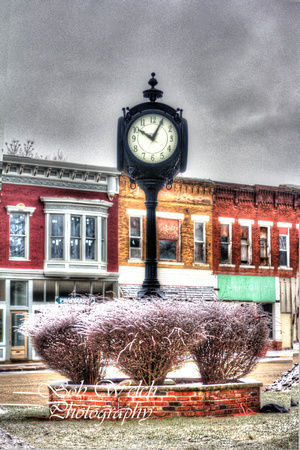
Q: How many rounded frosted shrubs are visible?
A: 3